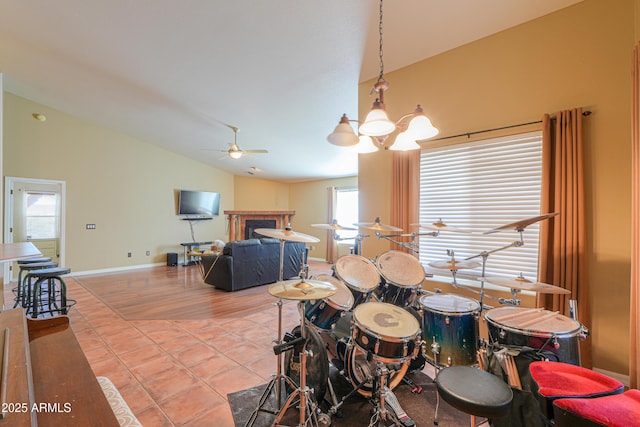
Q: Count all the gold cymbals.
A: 8